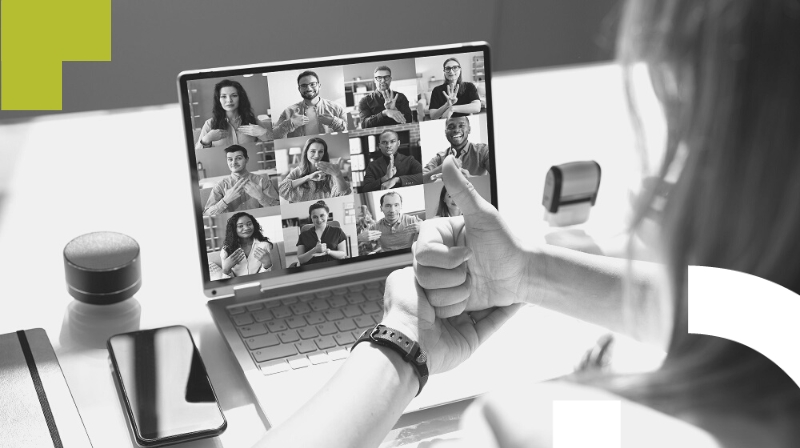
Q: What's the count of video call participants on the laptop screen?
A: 12